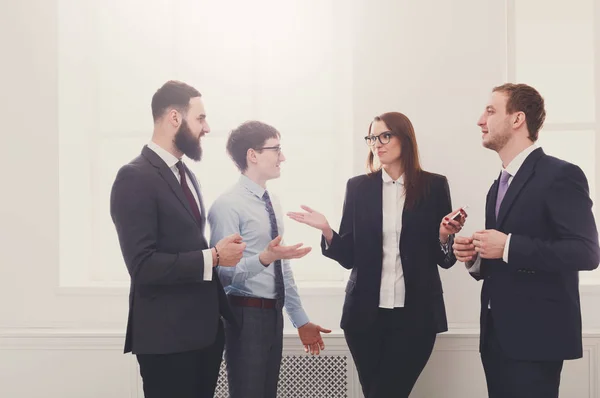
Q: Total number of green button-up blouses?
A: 0